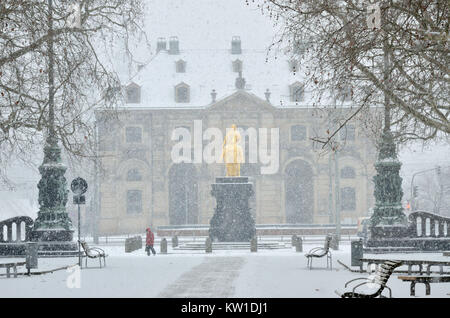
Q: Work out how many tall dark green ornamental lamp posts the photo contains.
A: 2